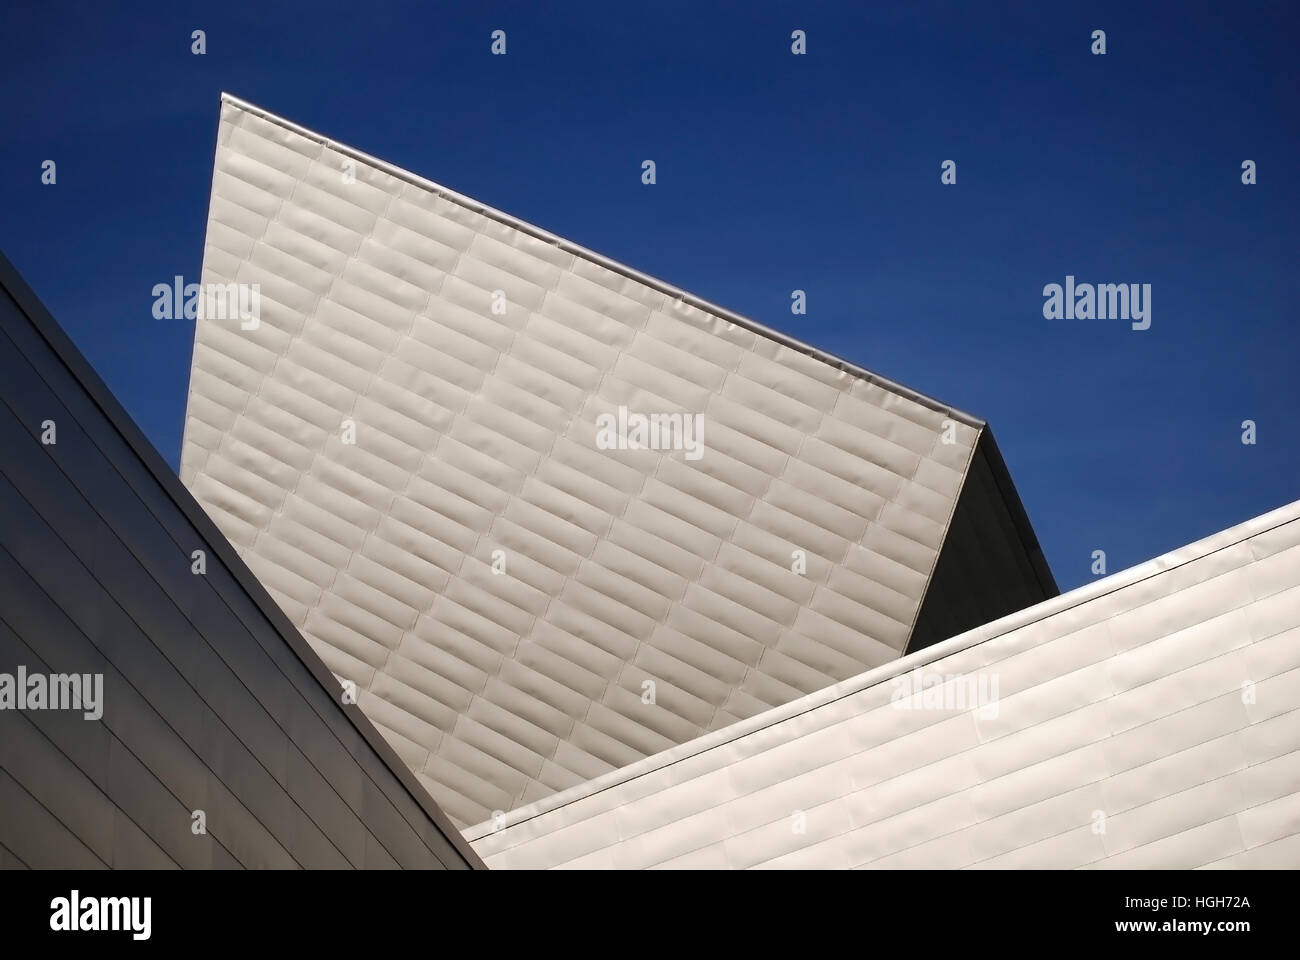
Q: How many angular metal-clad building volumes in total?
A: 3